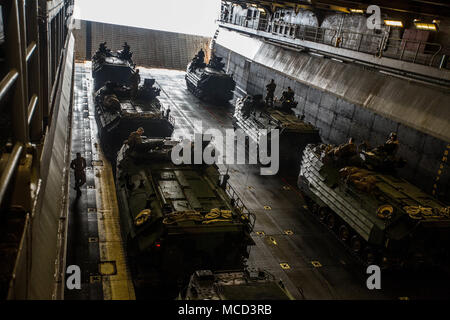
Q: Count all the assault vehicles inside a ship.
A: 7